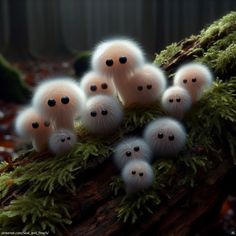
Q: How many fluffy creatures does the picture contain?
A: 12